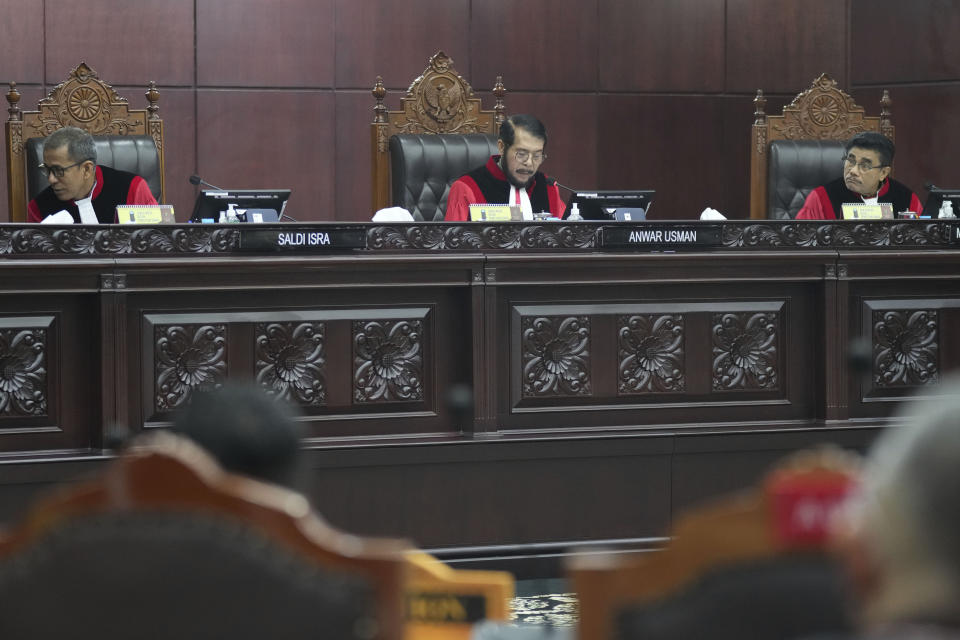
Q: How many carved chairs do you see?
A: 3